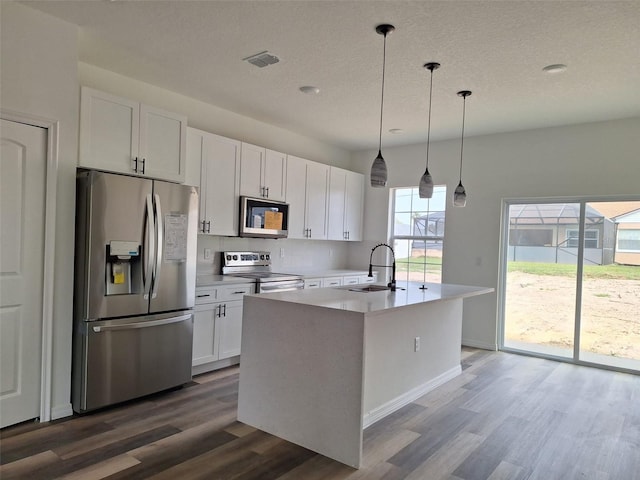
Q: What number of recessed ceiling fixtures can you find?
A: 3